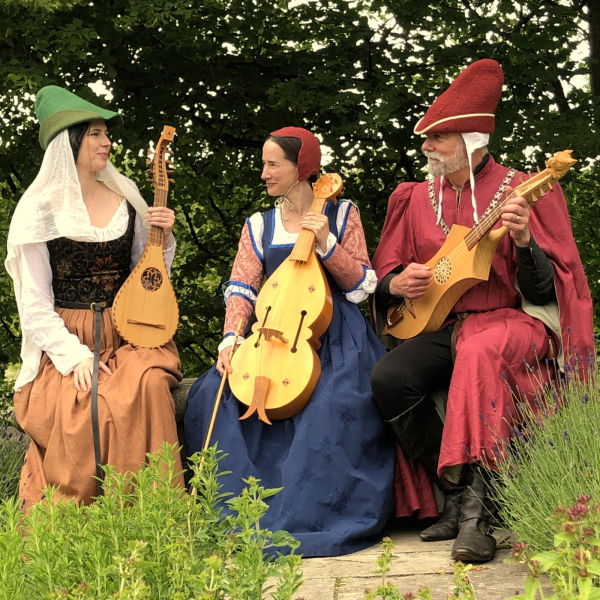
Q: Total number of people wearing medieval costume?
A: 3